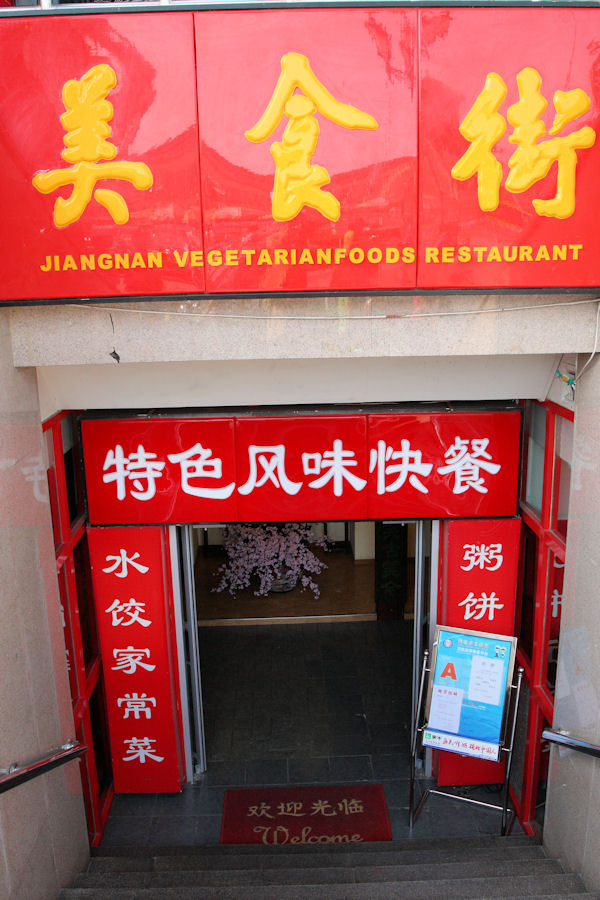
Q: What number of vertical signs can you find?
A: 2